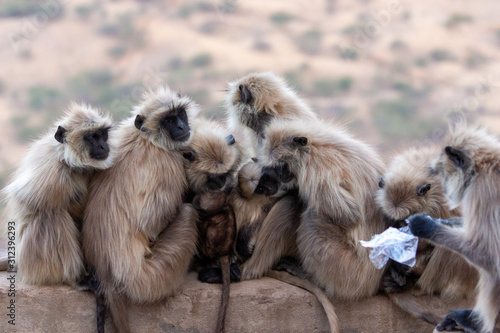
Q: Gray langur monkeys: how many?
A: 9